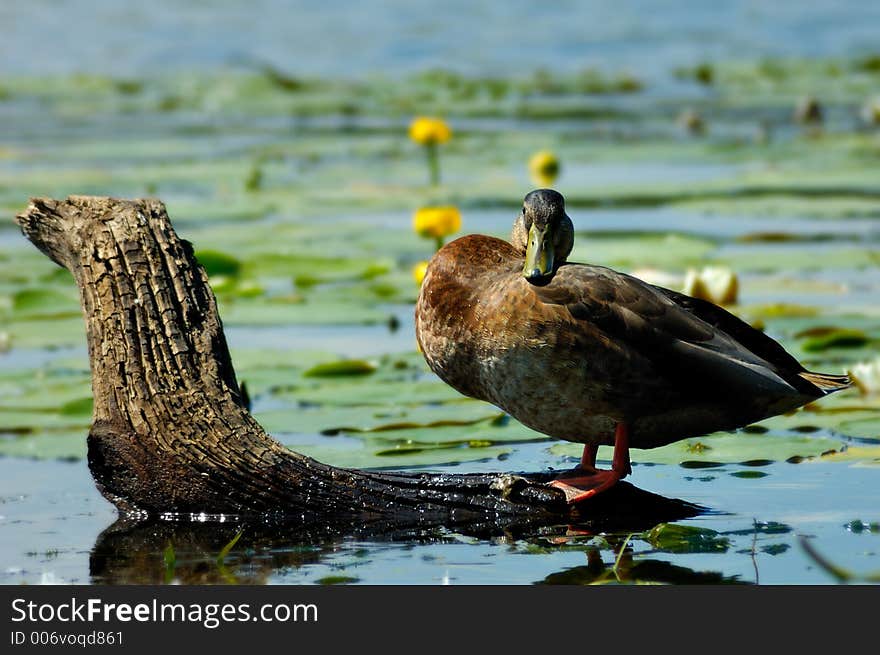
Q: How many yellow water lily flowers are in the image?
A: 4